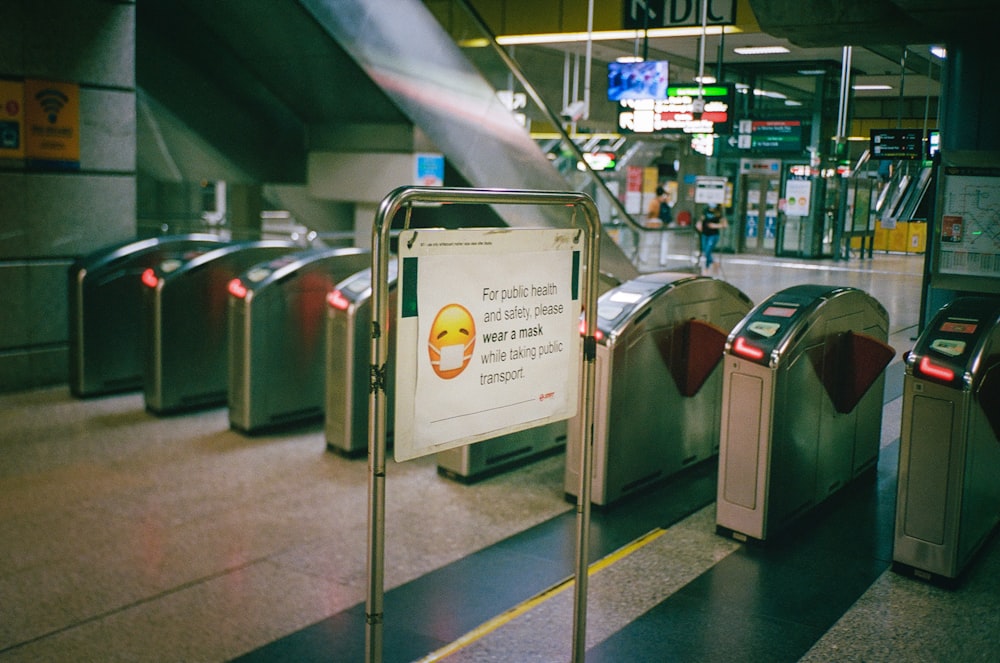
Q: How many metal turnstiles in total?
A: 8